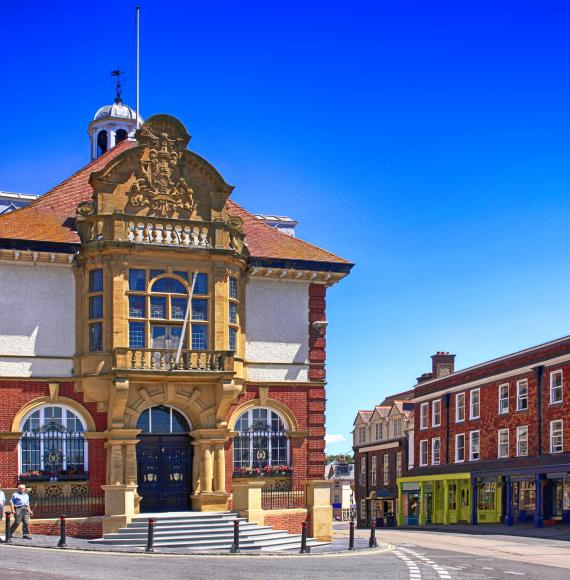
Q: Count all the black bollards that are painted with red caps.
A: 7